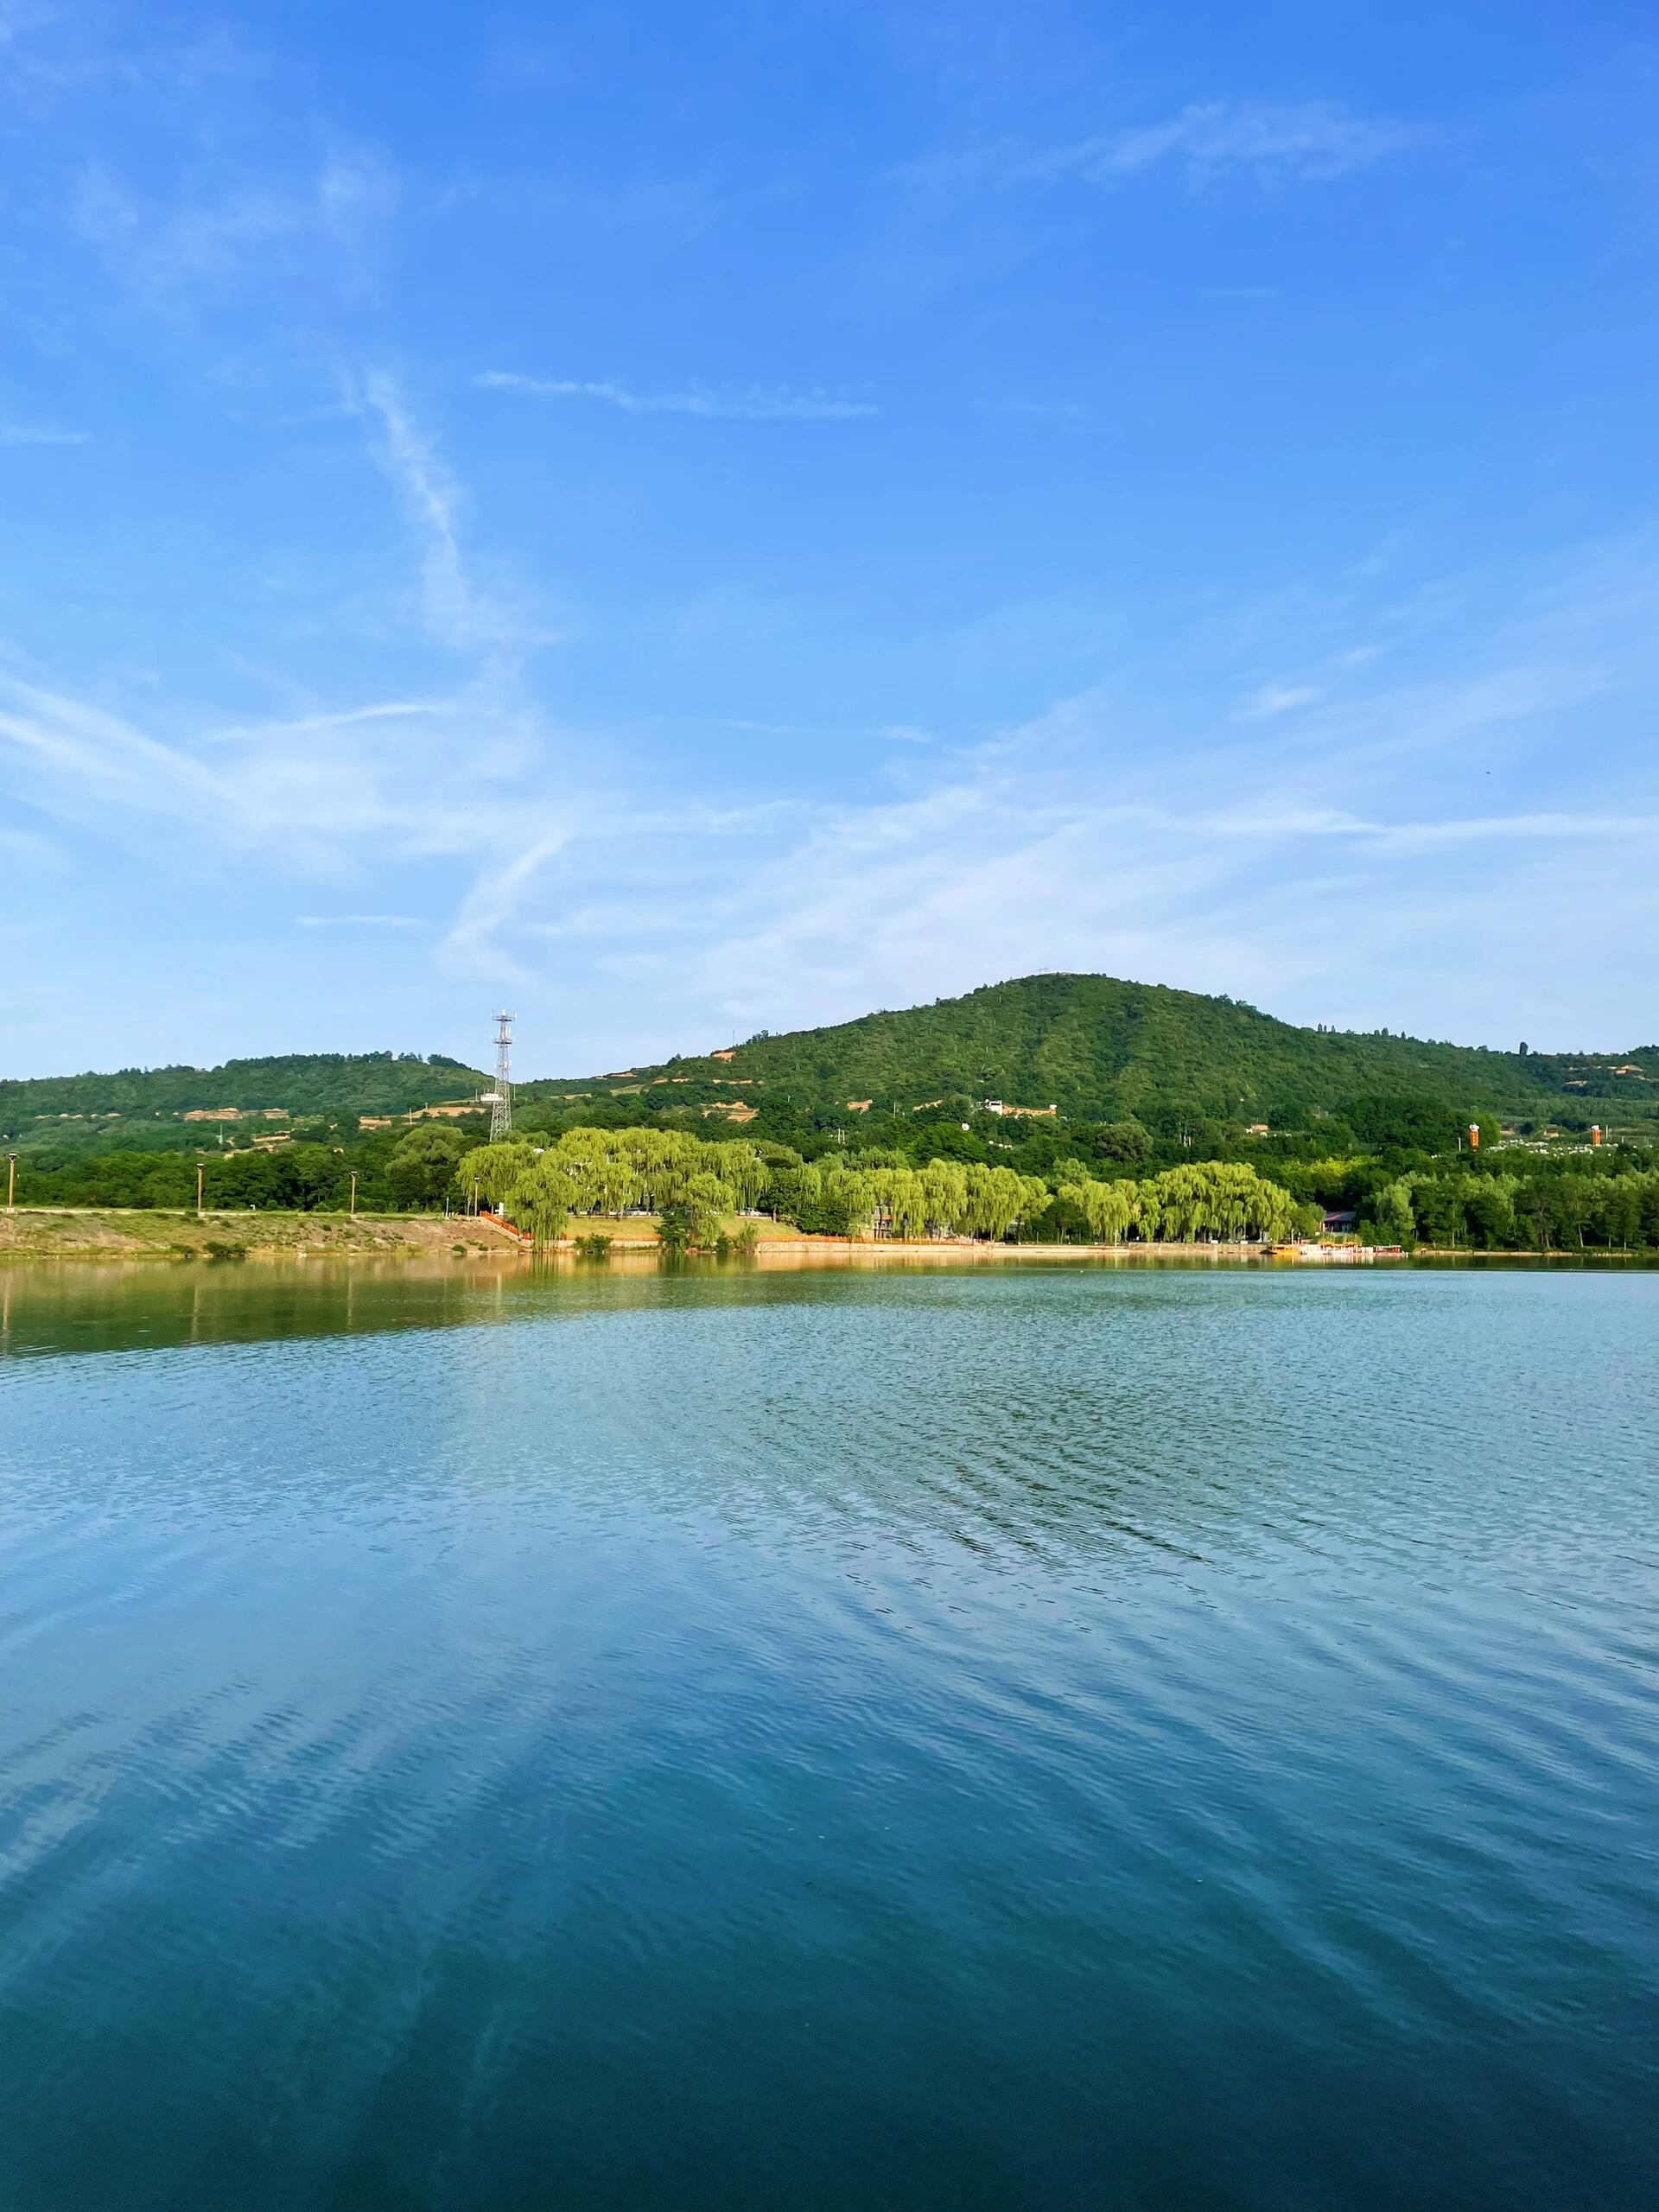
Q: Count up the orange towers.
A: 2